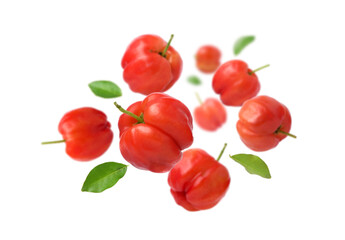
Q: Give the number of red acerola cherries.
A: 8